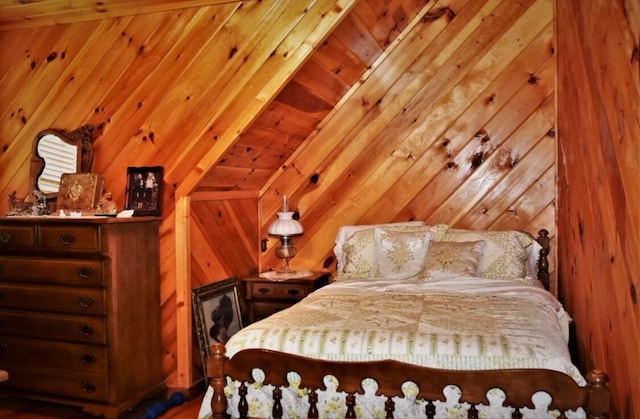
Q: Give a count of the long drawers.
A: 5